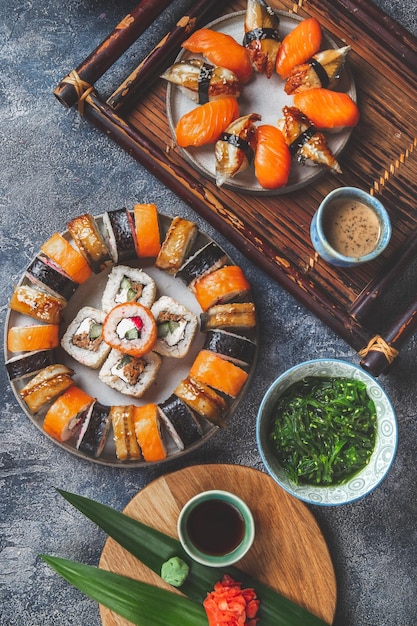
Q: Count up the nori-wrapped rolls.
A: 7